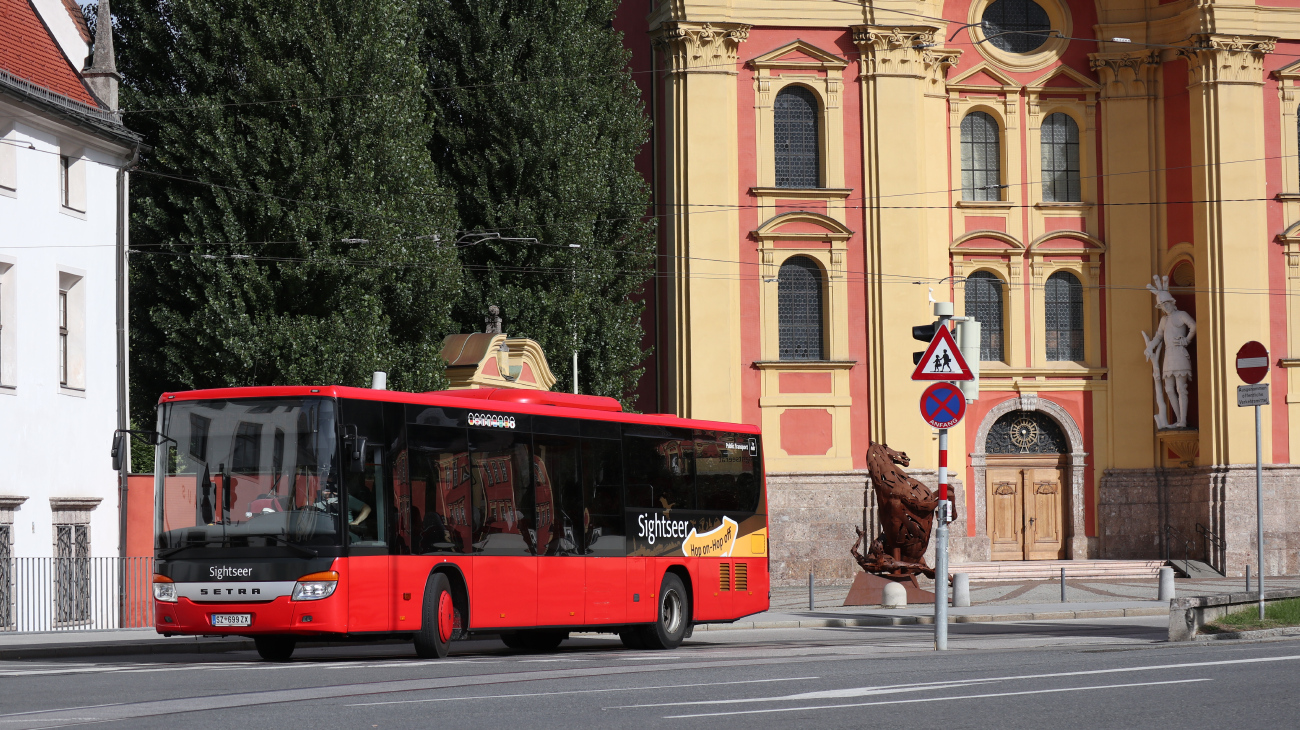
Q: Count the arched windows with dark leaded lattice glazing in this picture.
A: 6